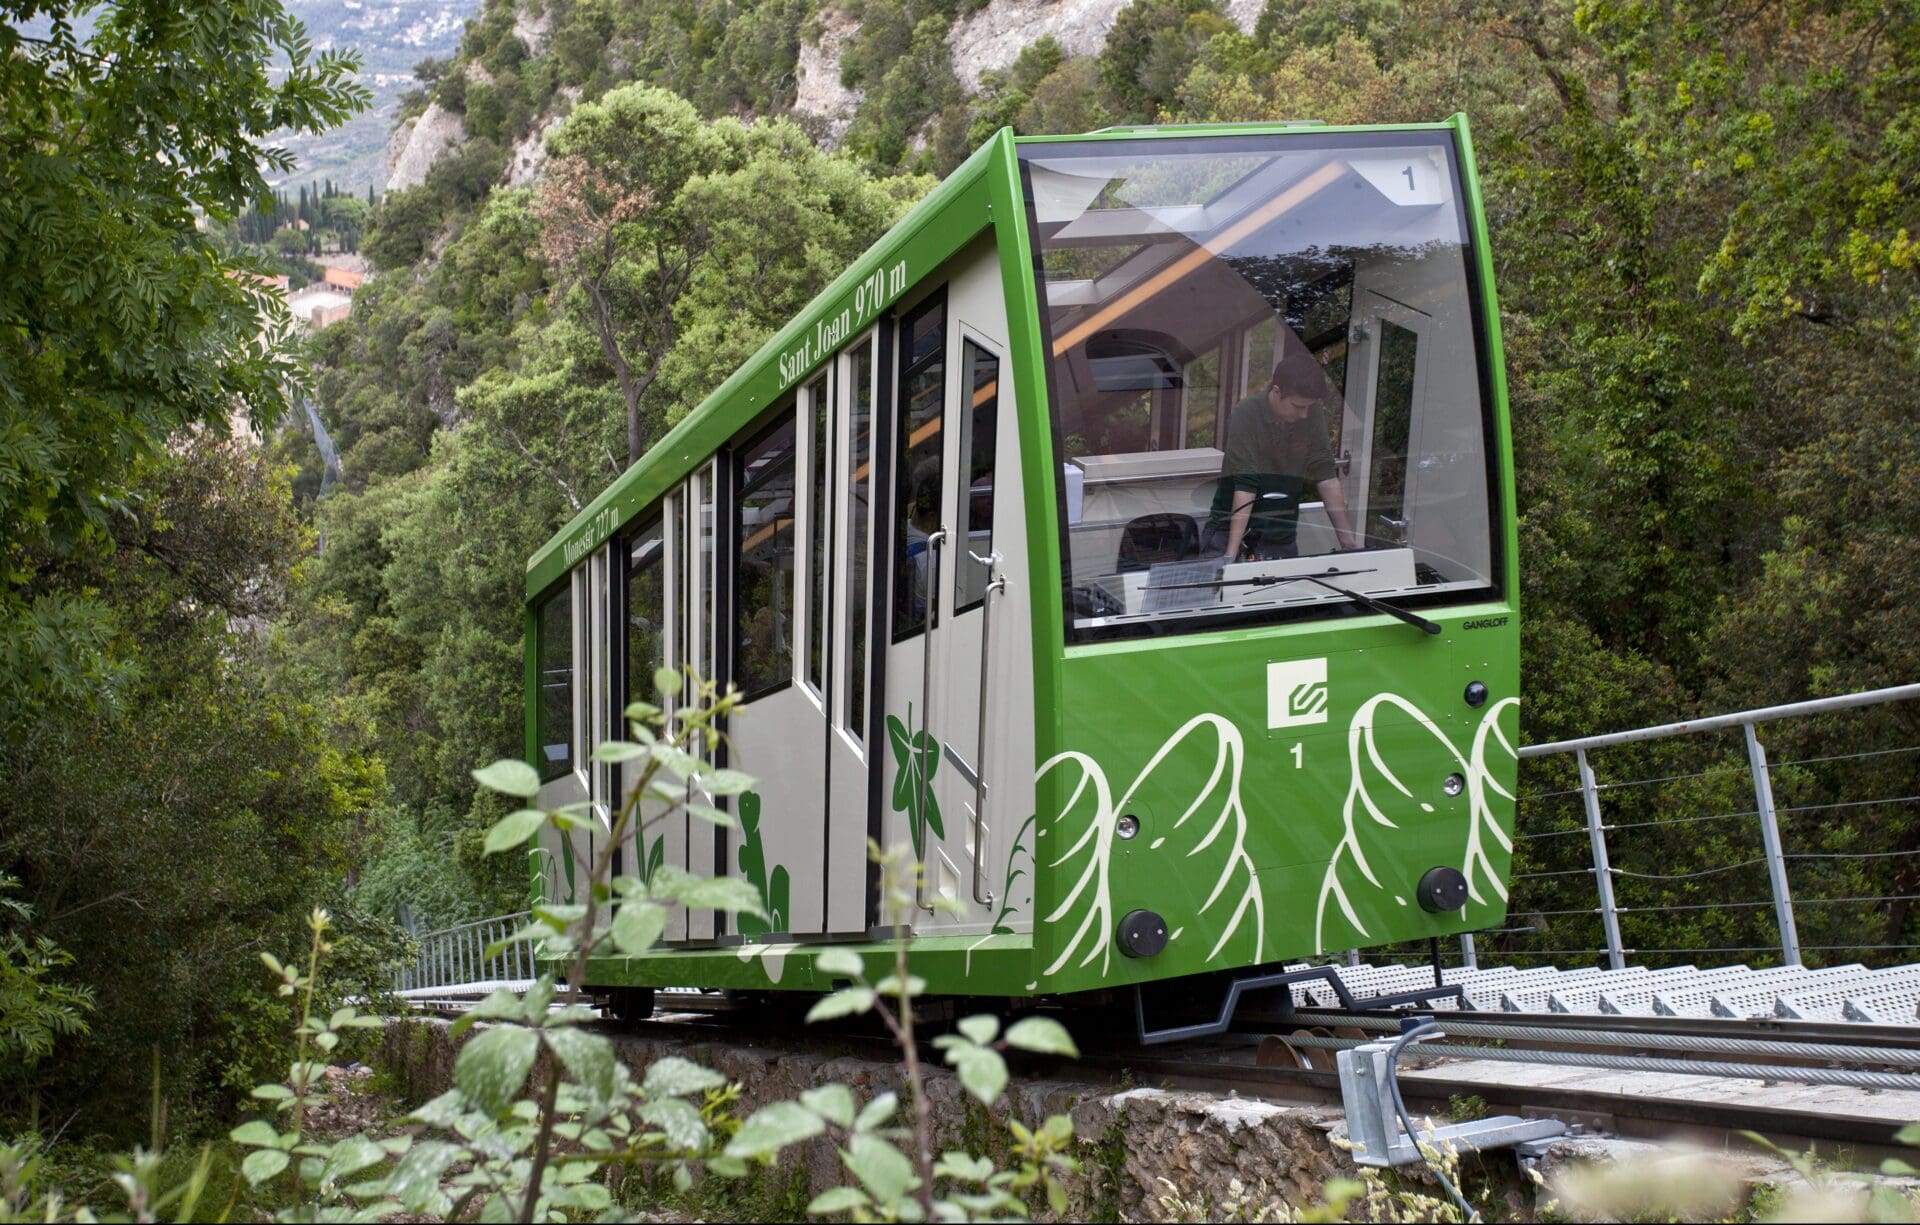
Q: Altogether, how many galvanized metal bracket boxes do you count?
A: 1